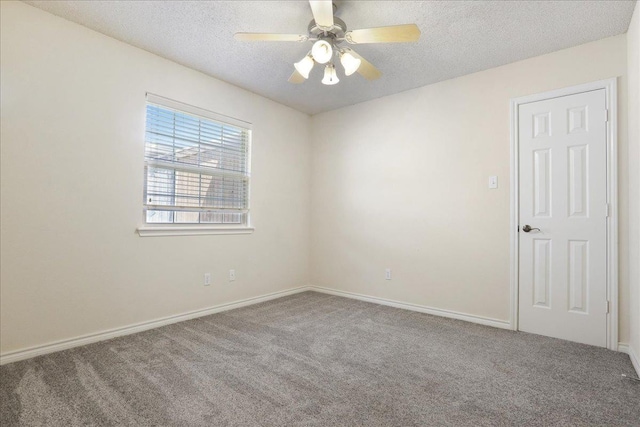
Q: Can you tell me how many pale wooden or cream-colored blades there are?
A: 5